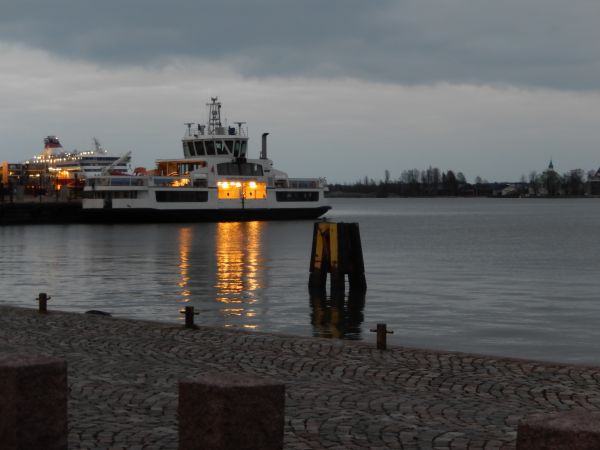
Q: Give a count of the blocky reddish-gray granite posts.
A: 3